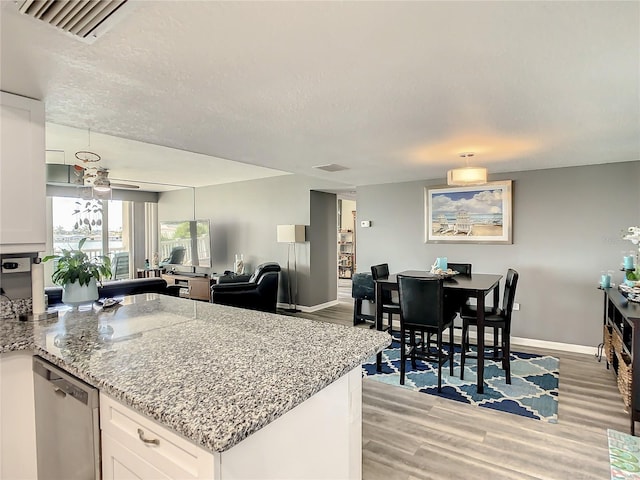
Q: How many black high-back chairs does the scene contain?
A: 4